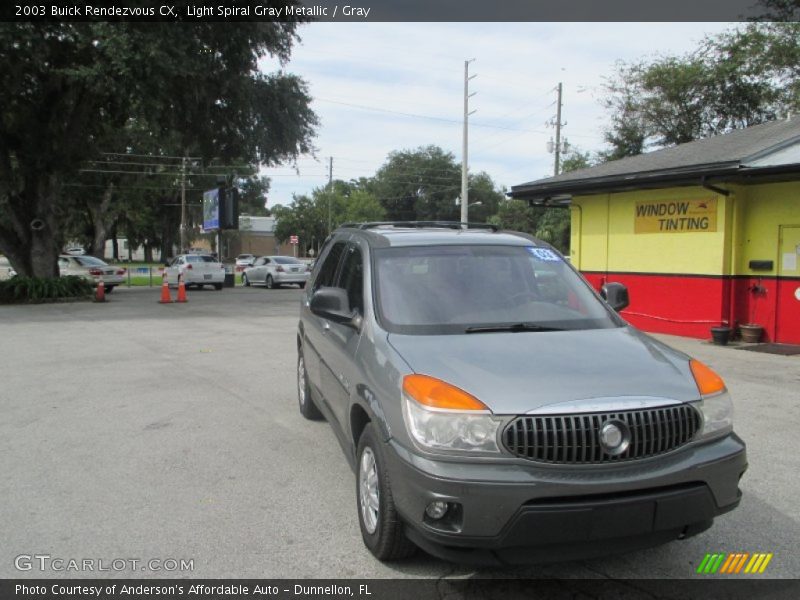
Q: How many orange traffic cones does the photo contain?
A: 3